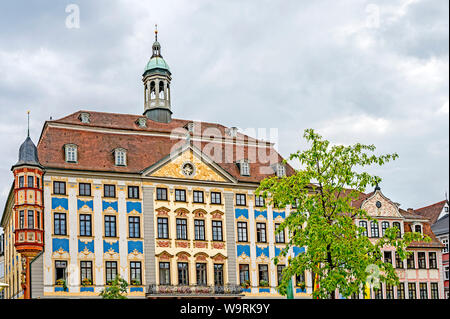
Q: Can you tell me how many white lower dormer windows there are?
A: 4